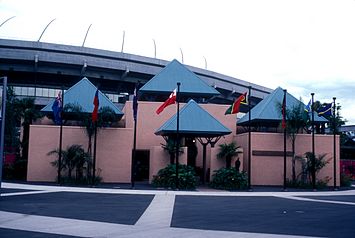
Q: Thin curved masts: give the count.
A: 7